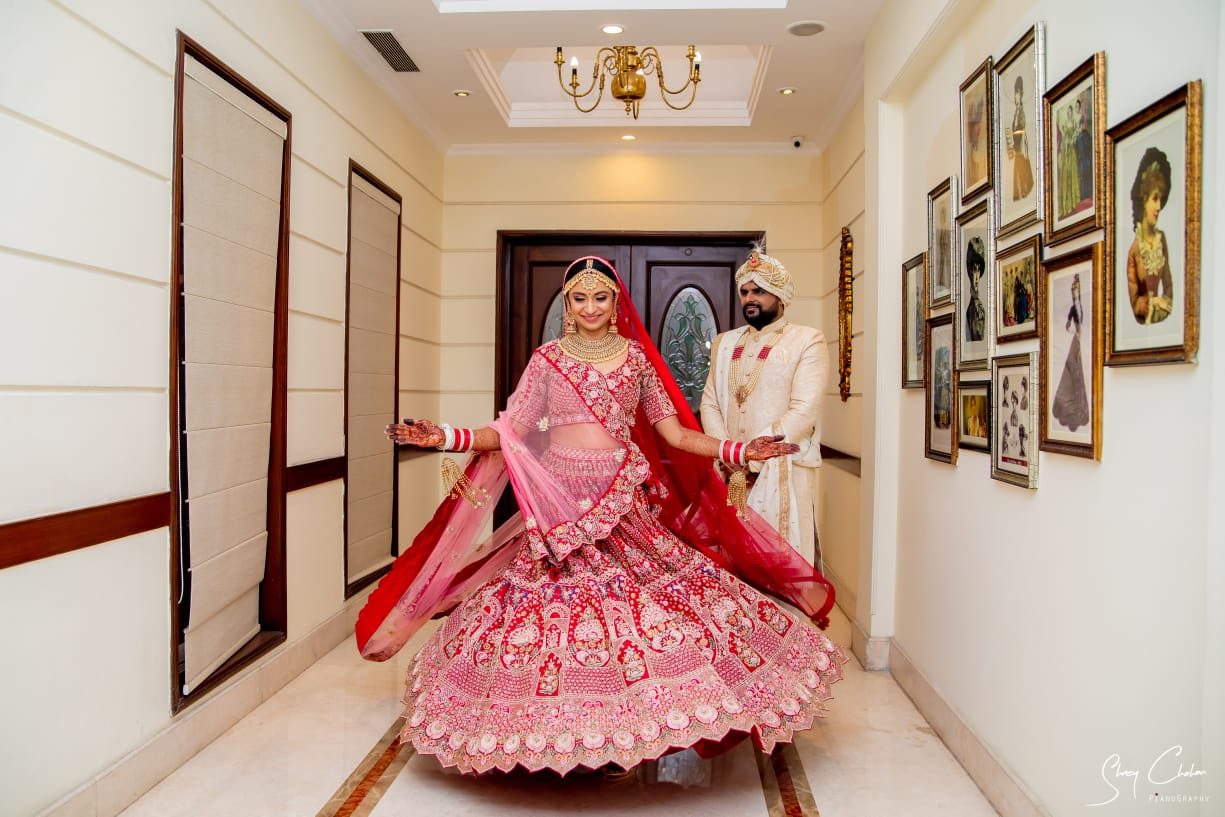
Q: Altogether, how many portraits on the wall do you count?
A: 12